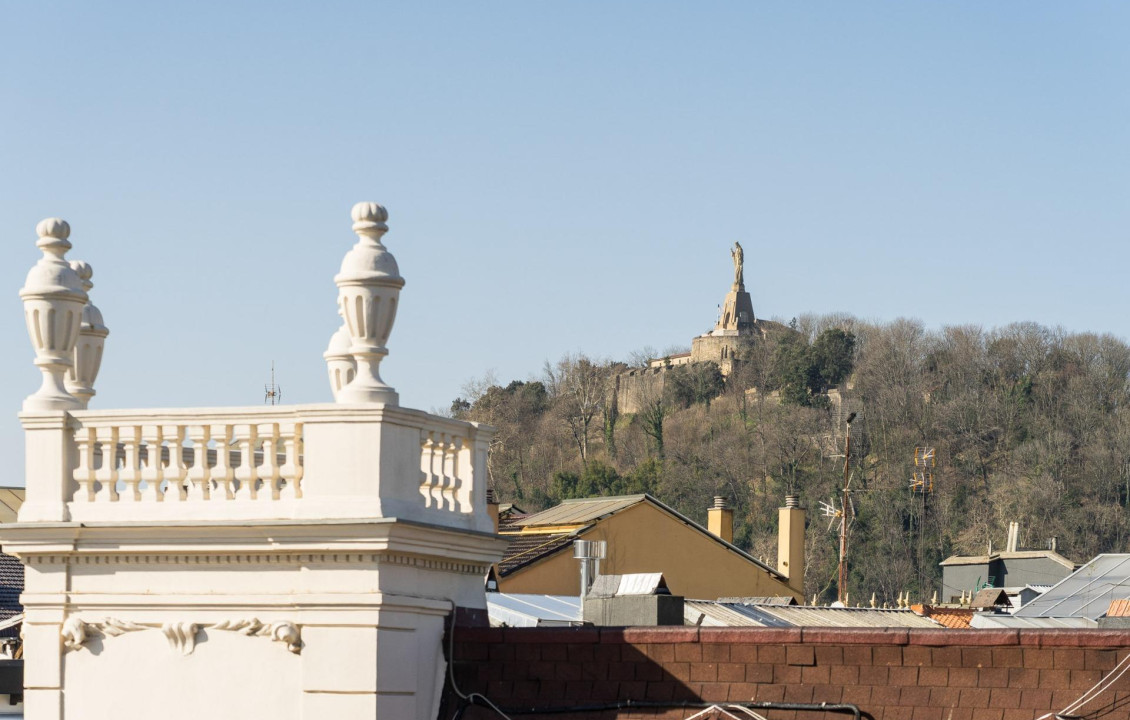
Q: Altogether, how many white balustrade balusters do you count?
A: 14